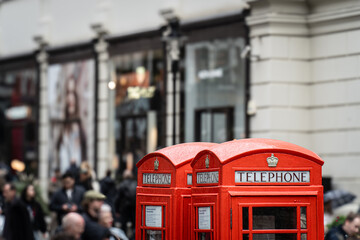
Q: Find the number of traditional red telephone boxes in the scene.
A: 2